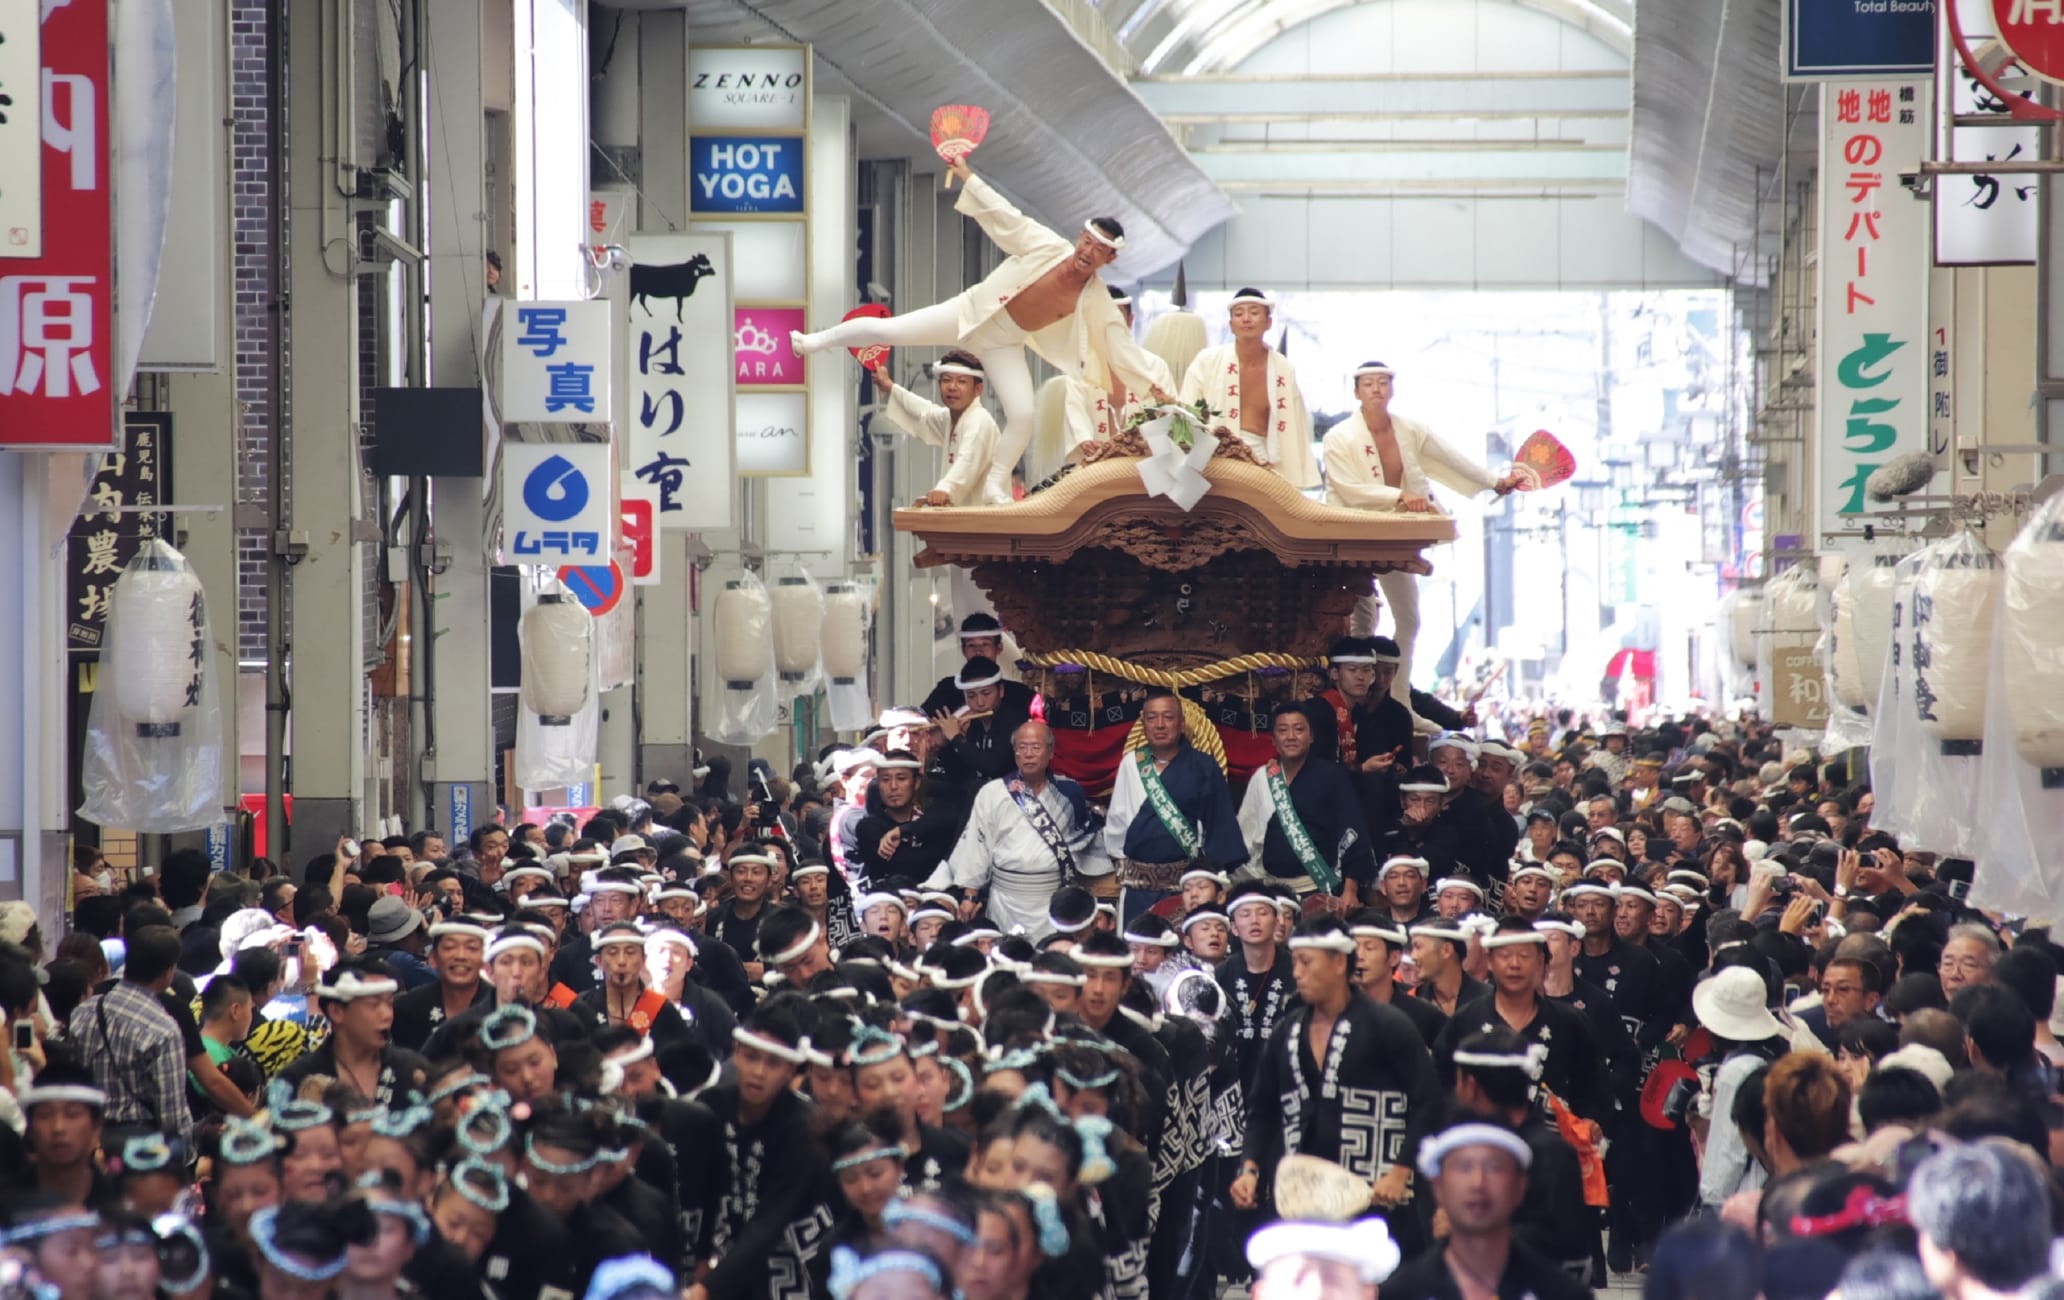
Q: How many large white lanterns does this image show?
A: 11